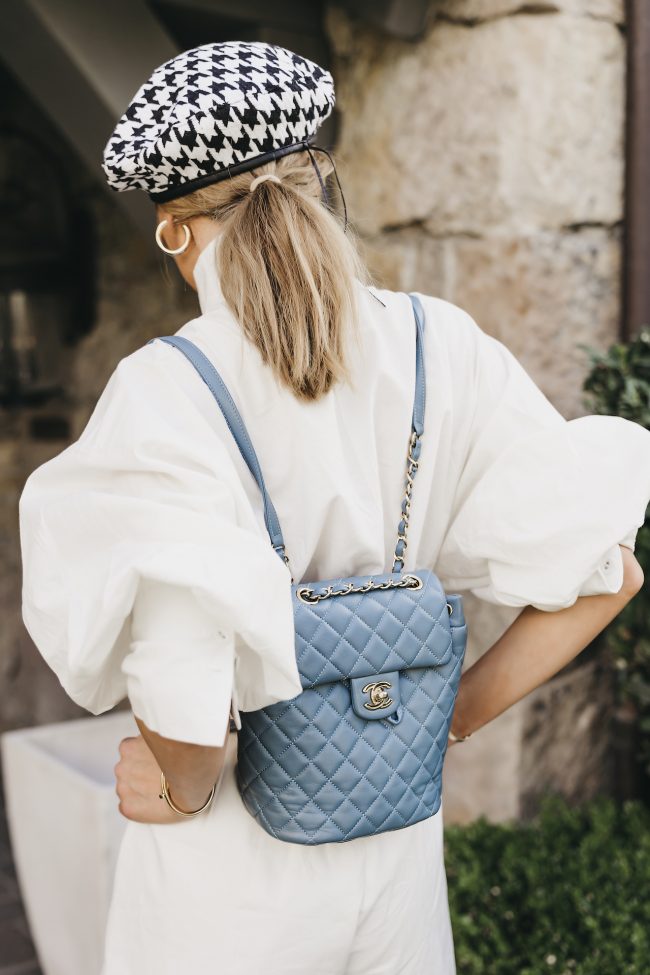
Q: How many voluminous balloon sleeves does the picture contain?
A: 2